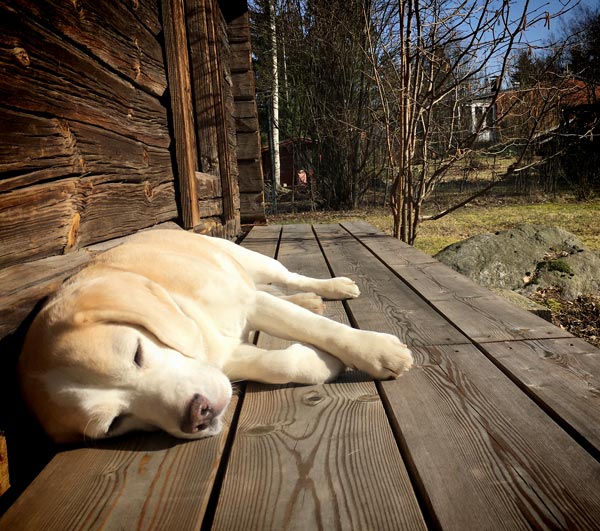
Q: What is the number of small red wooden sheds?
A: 1